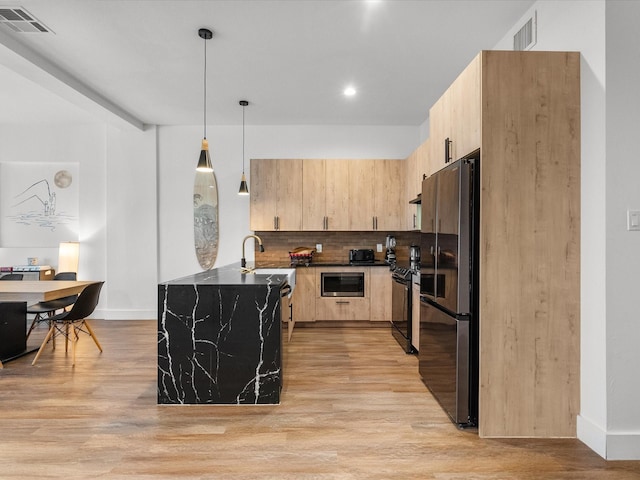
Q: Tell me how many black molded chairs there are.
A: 3